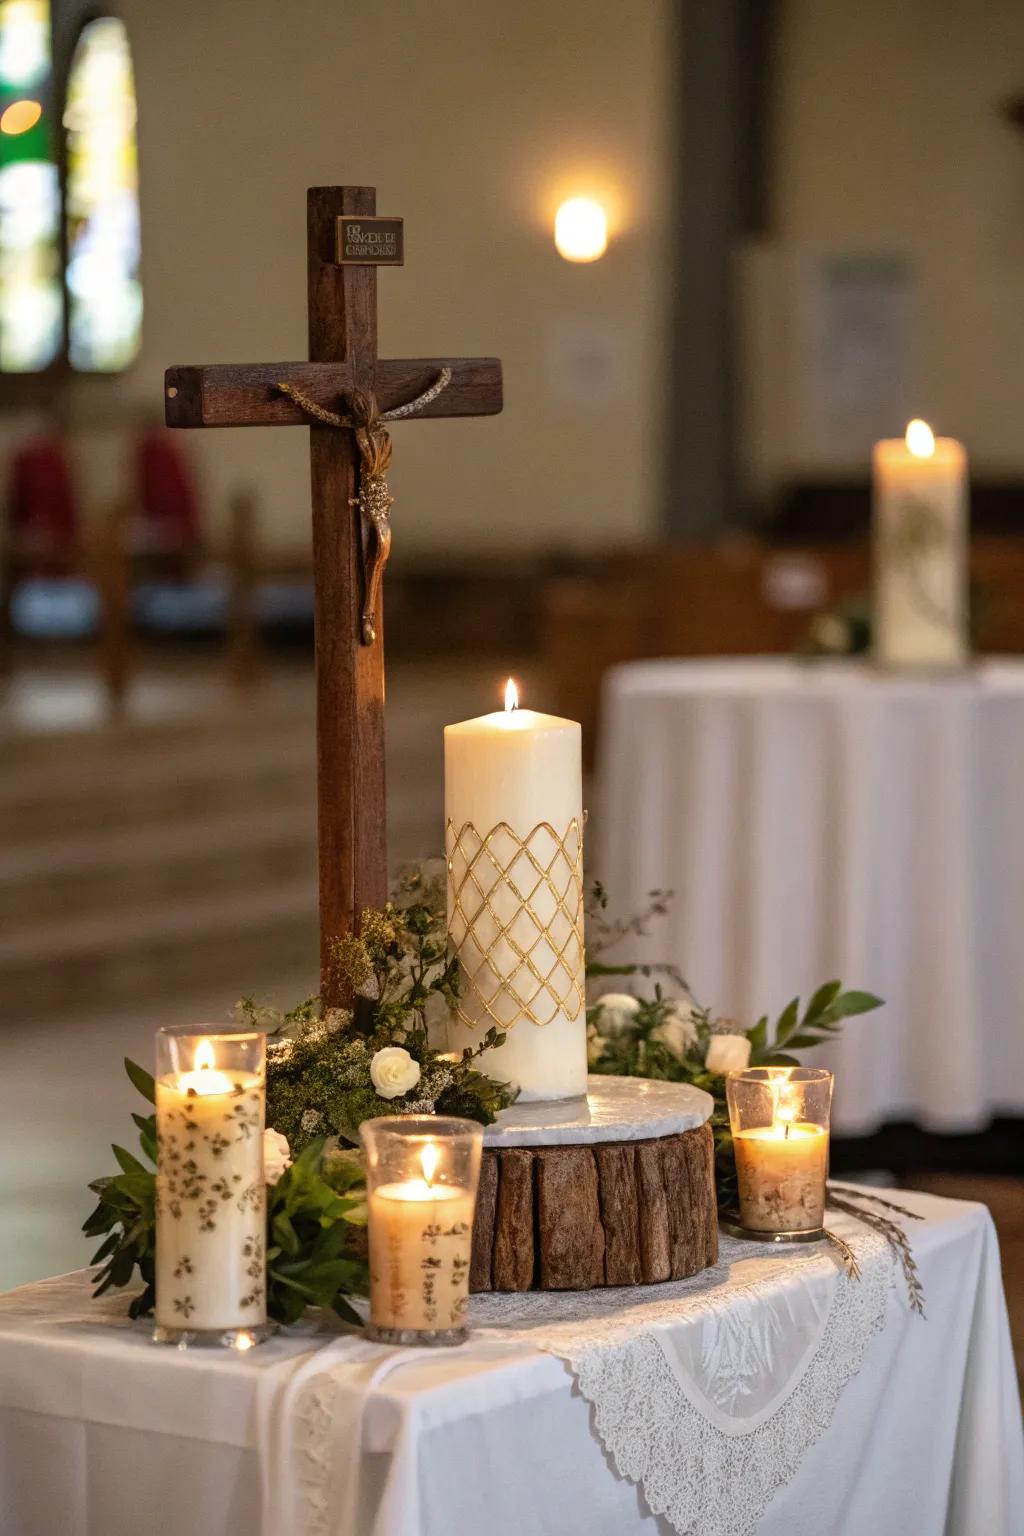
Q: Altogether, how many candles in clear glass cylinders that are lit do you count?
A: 3